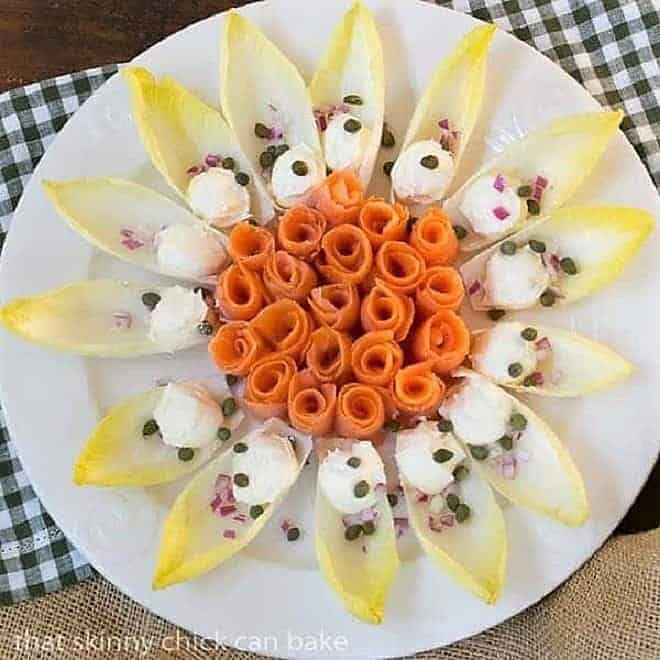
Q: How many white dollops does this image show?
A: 14